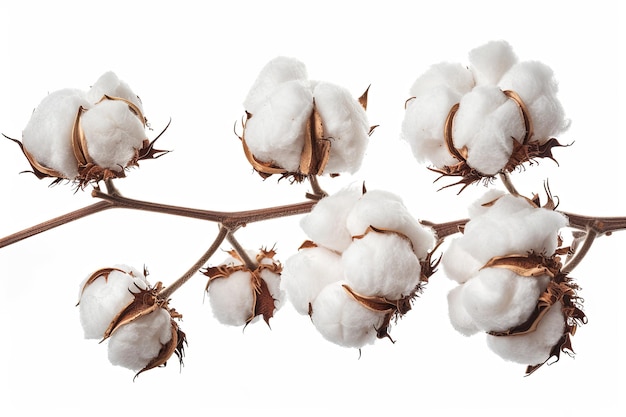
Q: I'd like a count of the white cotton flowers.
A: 7